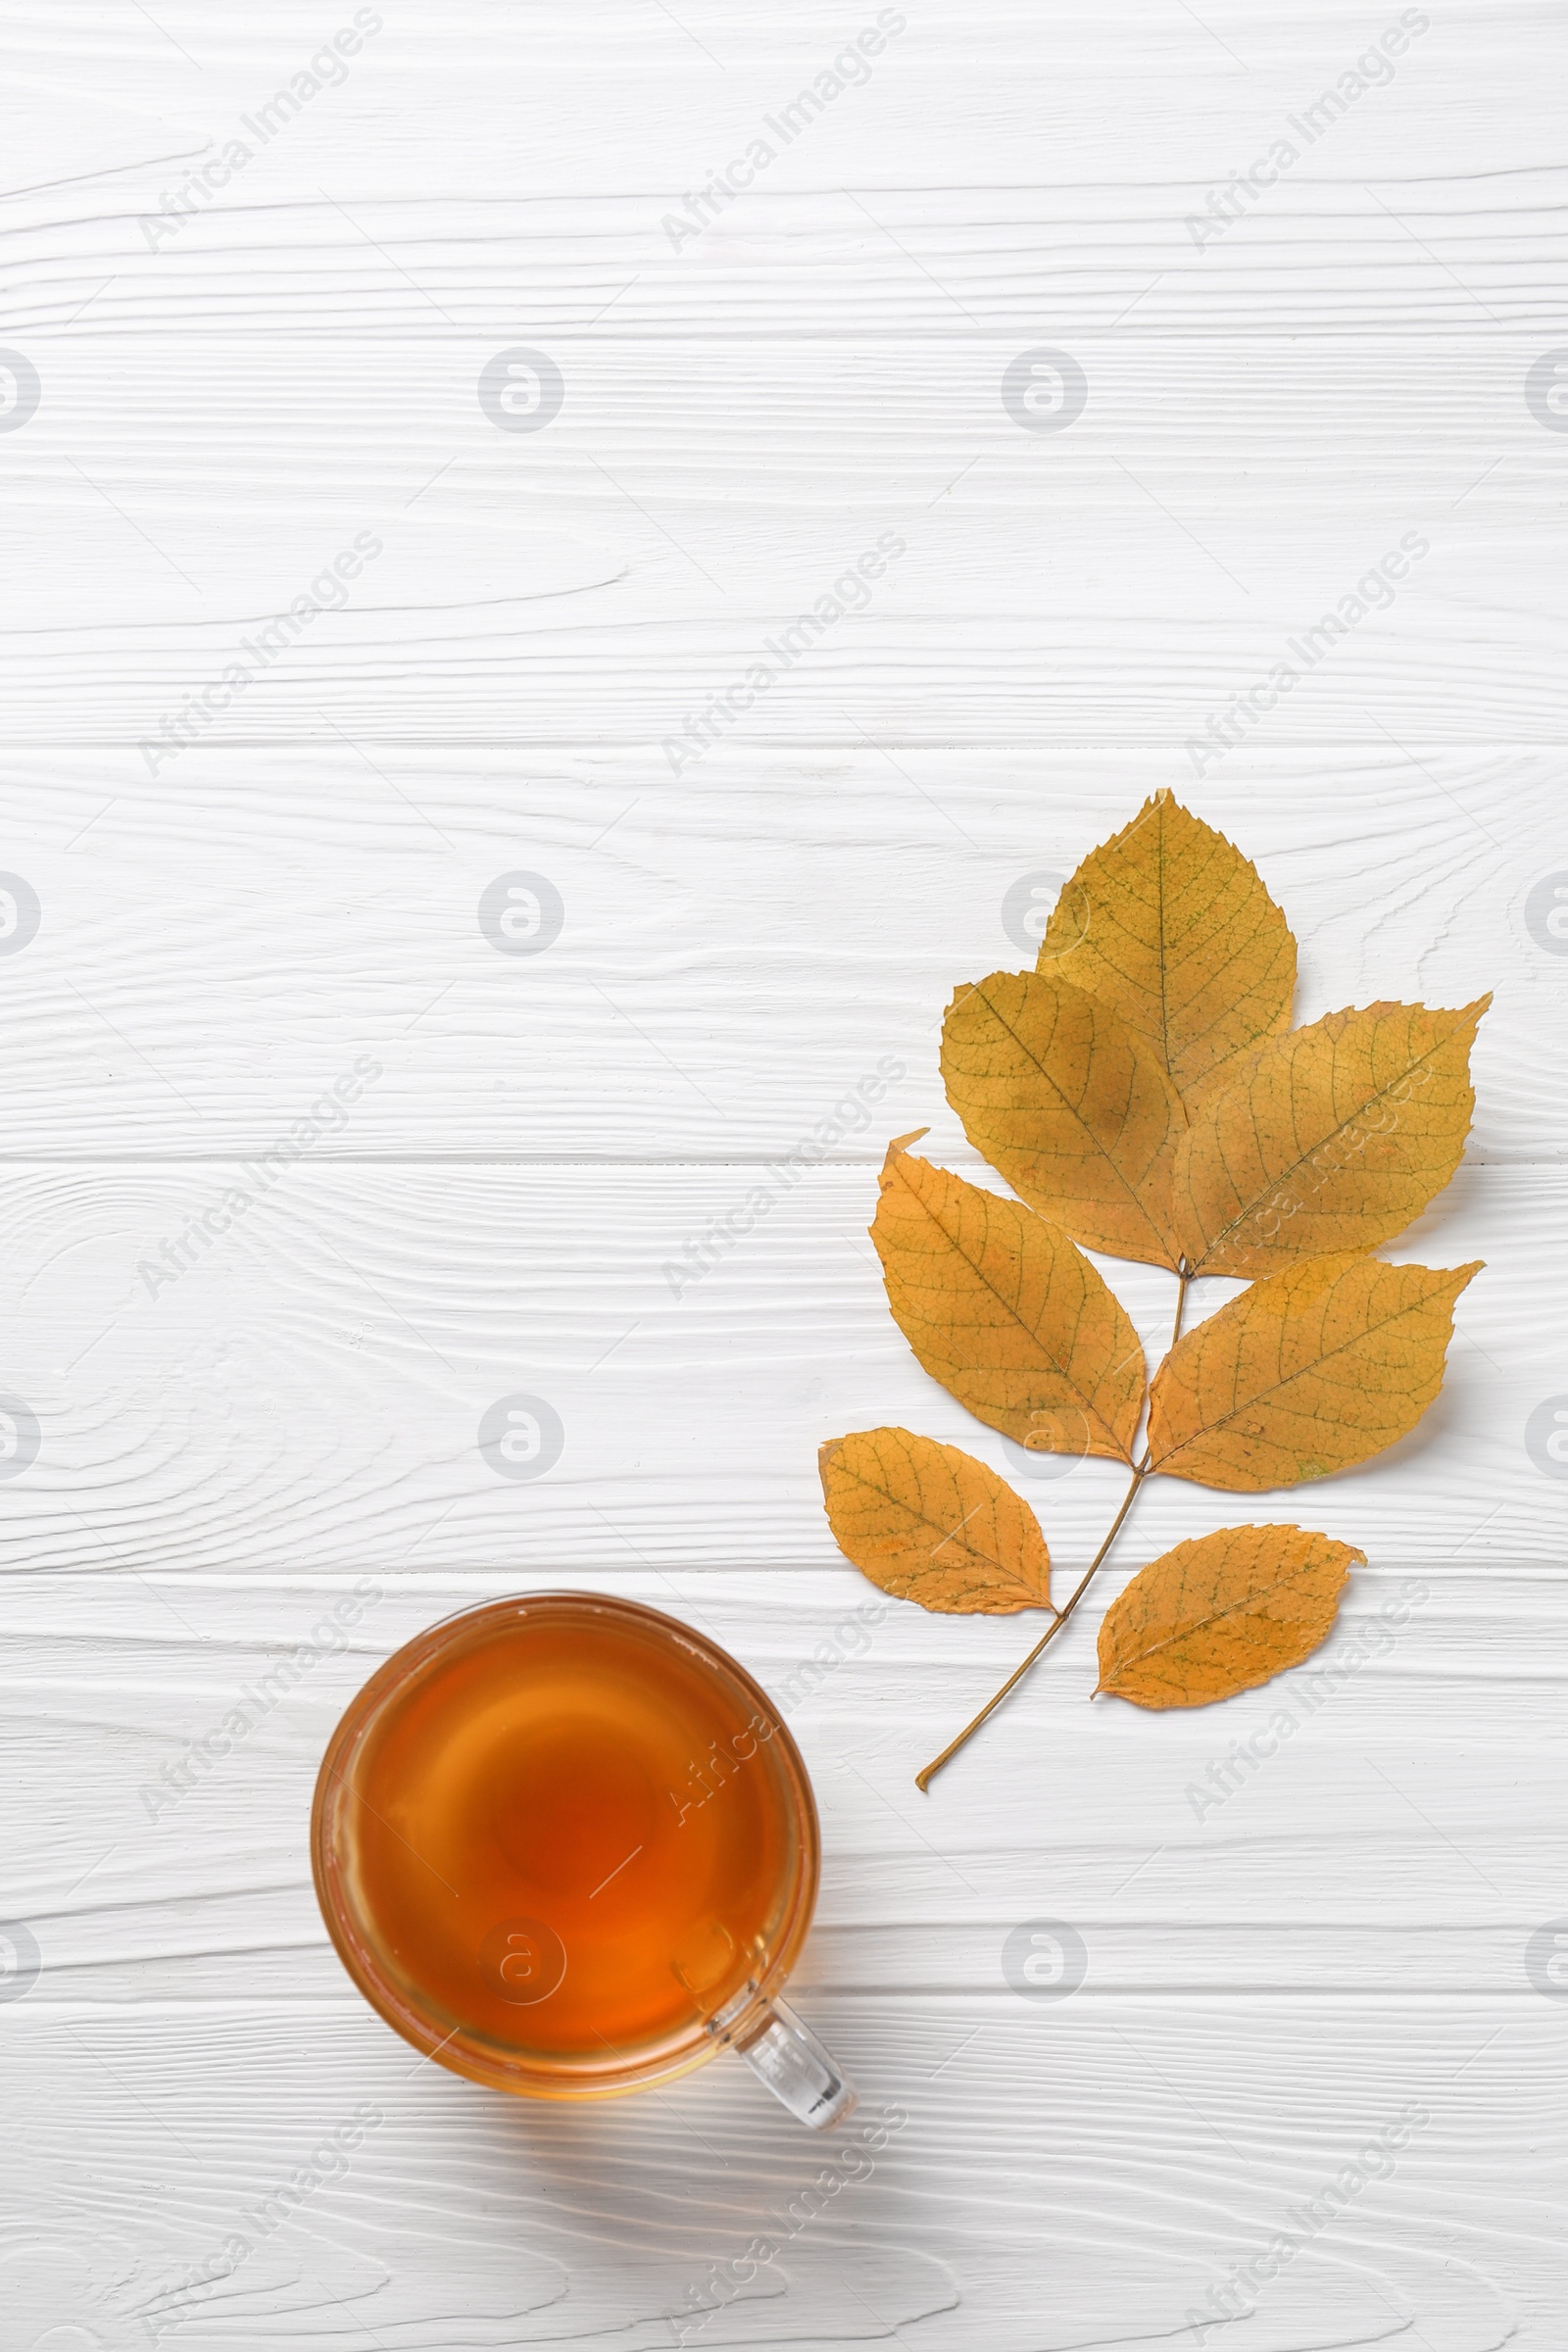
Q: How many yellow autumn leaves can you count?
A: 7